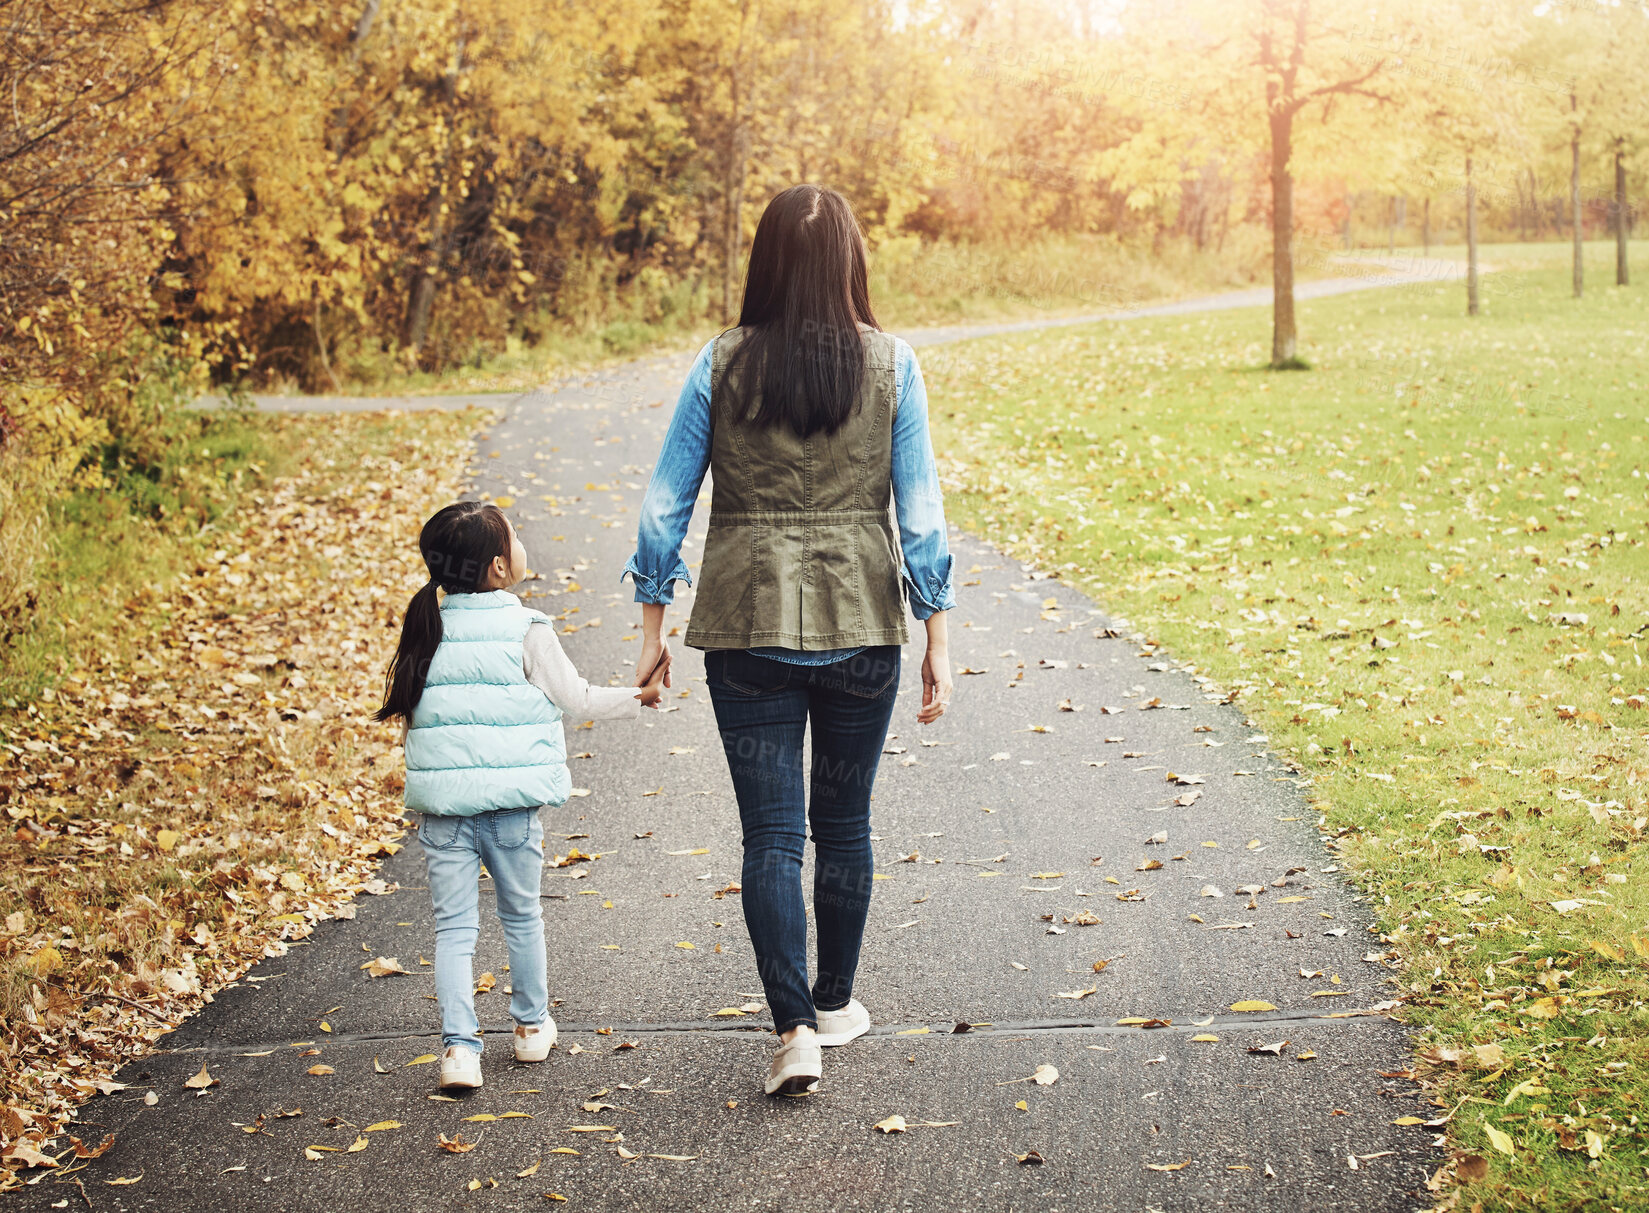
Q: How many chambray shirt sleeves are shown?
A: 2